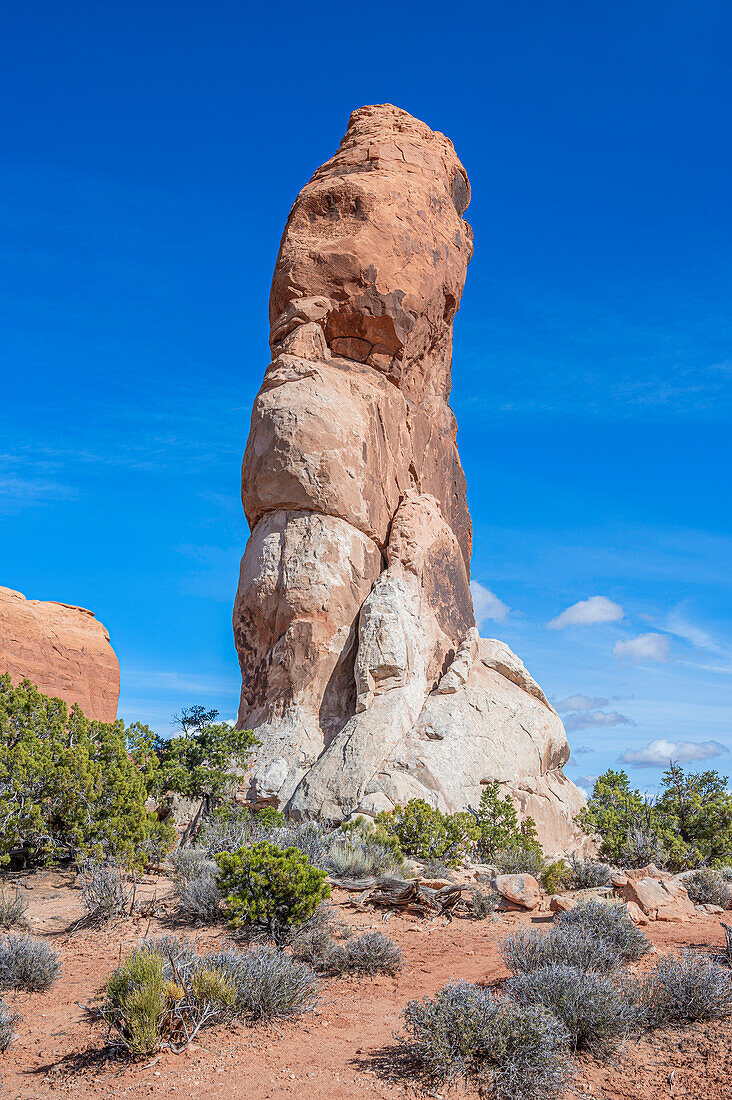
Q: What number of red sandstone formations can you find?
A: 2